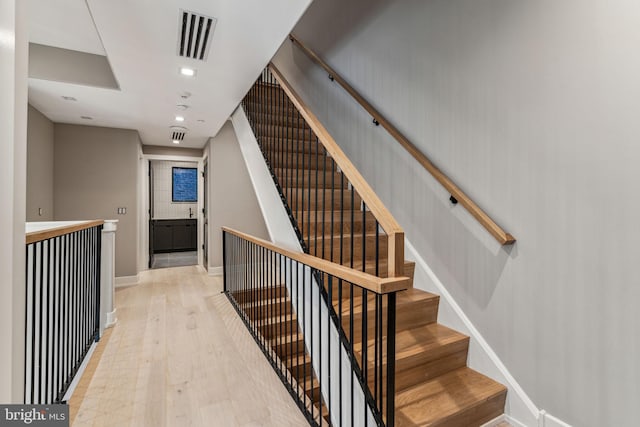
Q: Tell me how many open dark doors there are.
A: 1